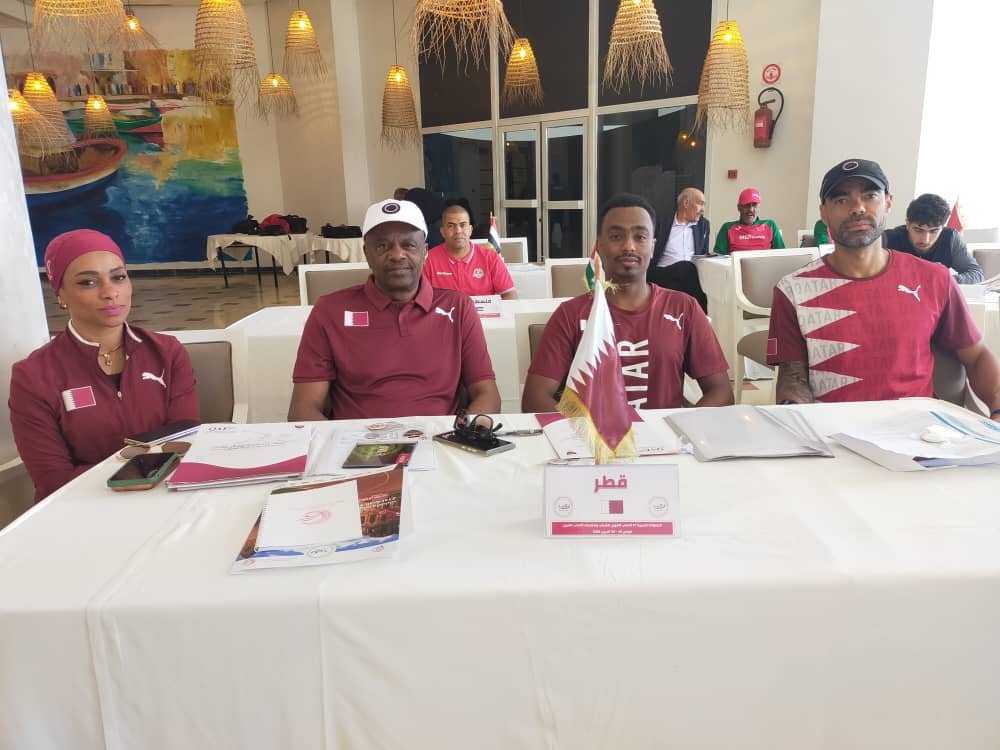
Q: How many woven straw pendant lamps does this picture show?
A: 13